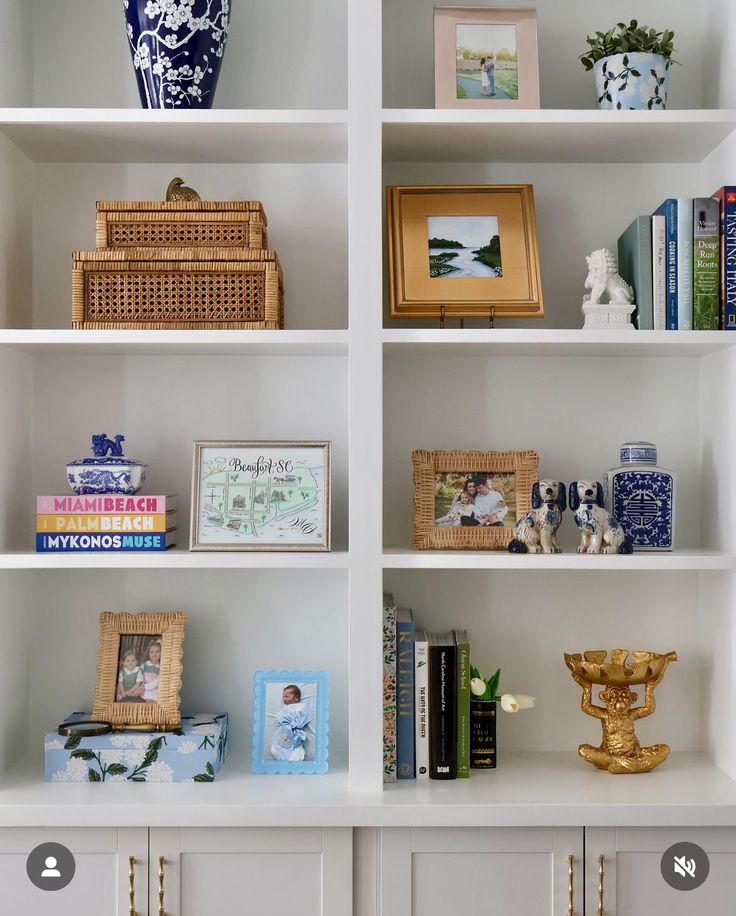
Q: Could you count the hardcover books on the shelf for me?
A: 14